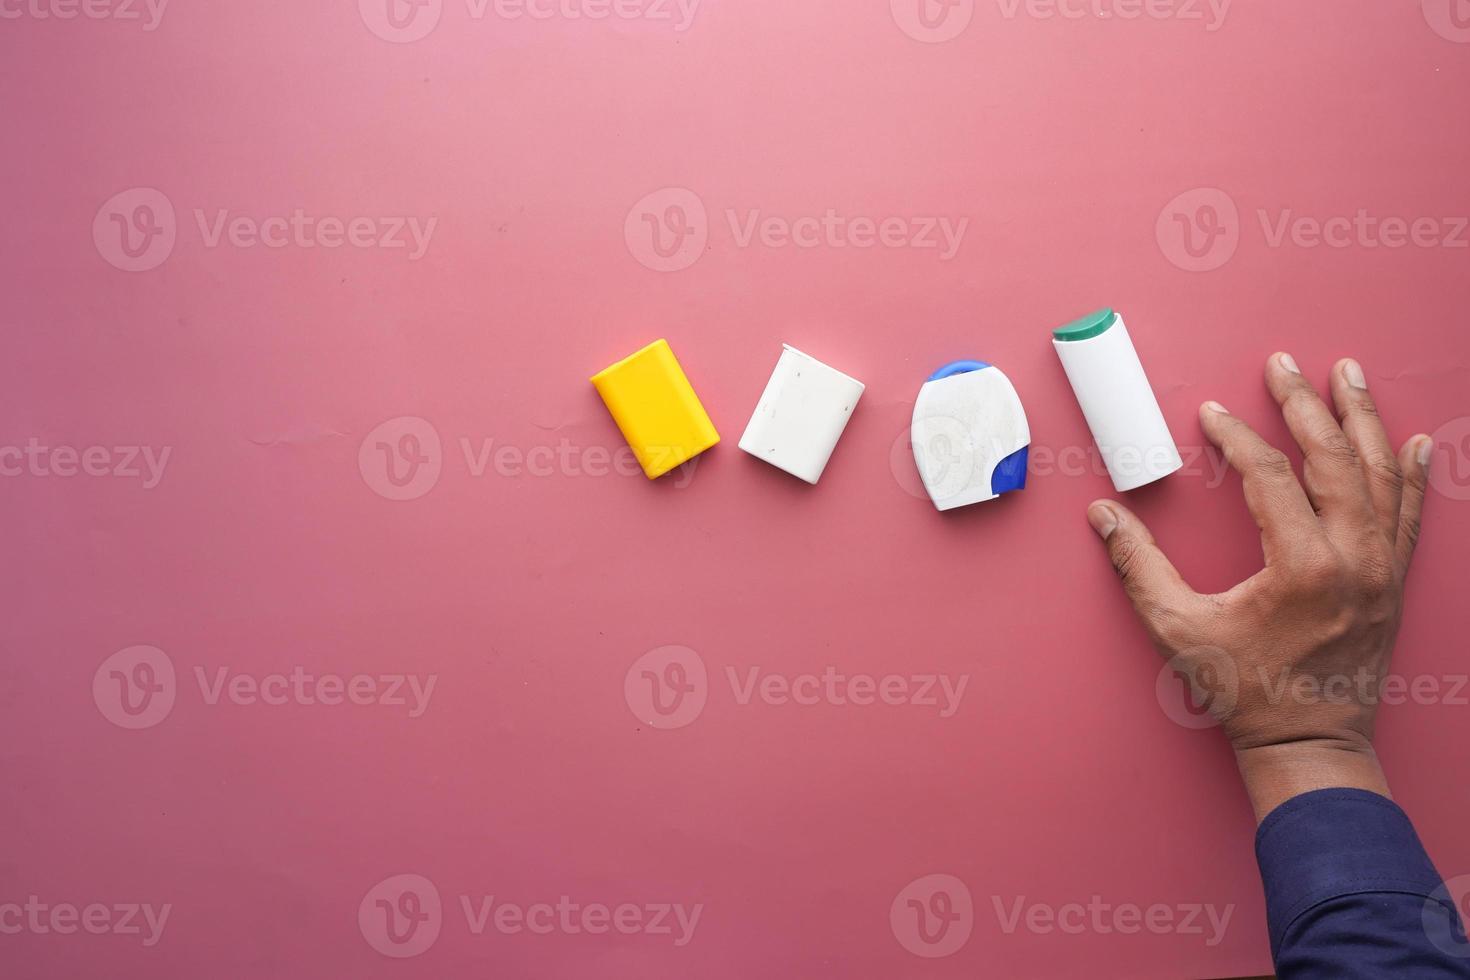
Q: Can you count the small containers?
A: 4